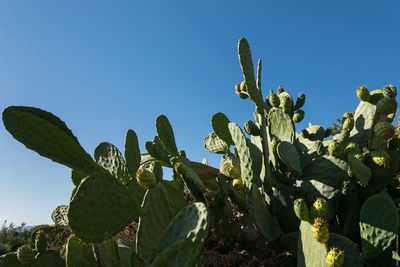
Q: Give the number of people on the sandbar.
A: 0